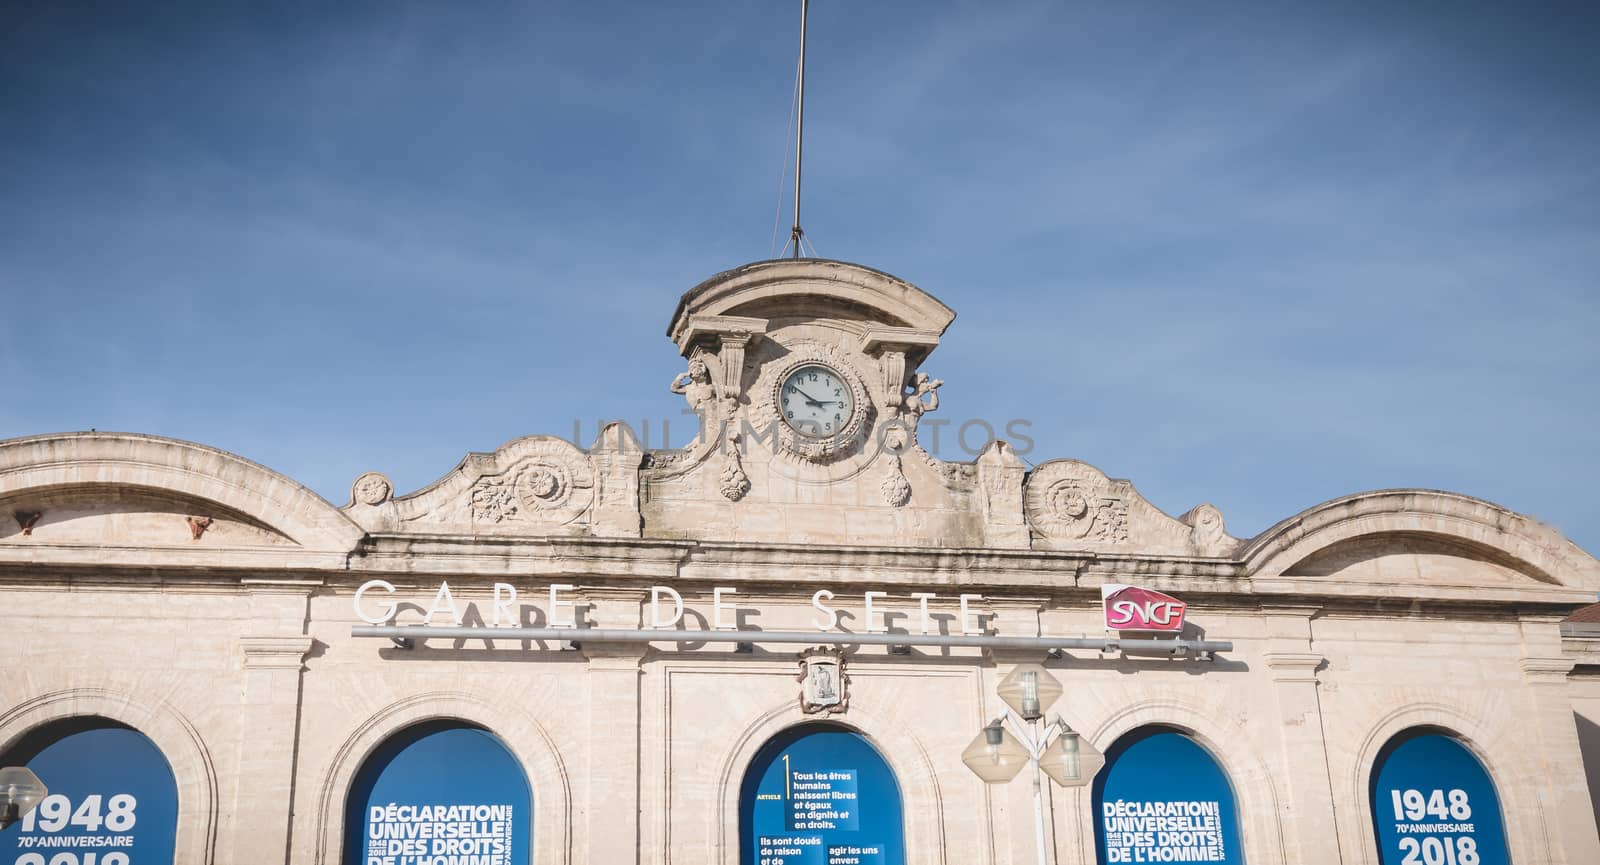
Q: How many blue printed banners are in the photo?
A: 5